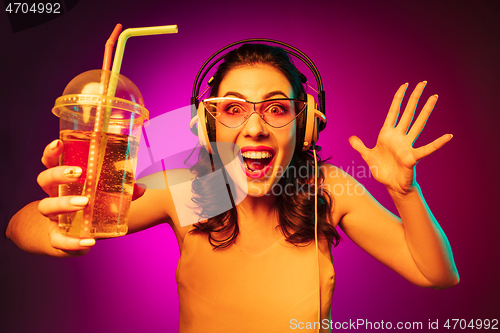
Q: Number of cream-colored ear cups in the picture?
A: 2